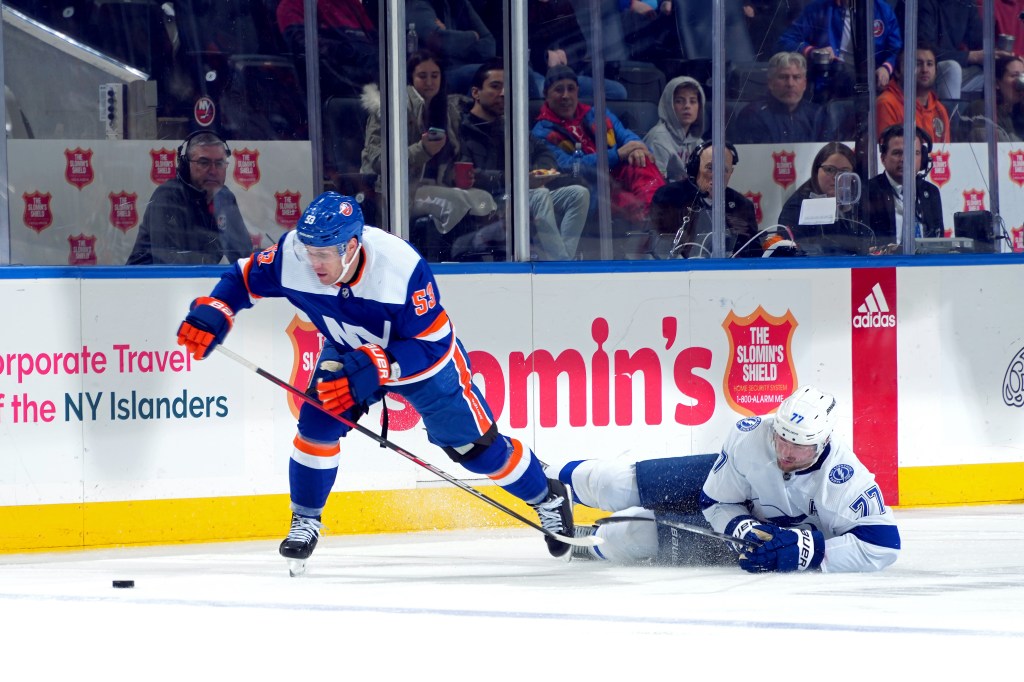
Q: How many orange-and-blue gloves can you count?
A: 2